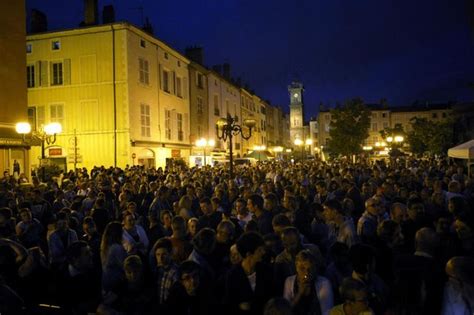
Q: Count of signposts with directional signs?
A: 1